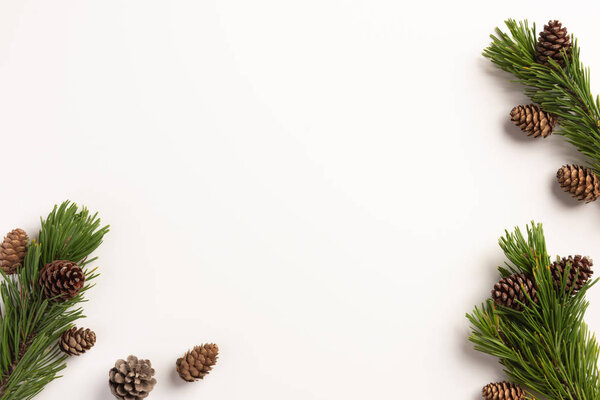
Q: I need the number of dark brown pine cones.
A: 4